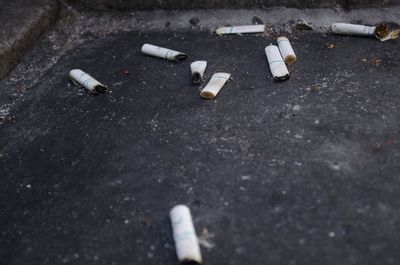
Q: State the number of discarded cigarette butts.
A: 9